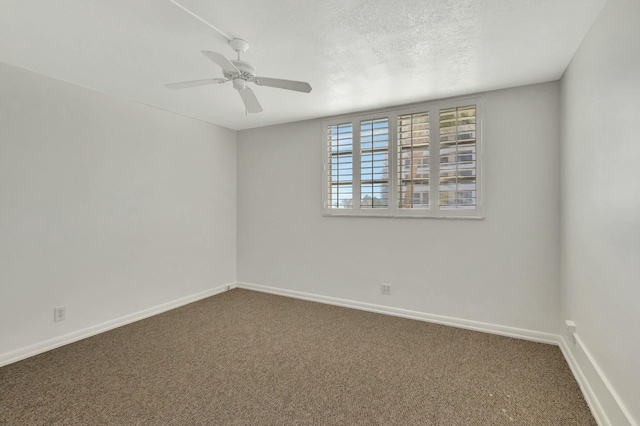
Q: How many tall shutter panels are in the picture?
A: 4